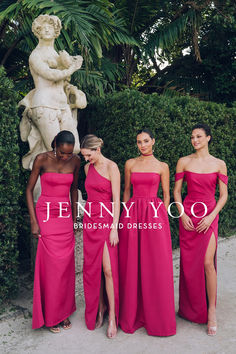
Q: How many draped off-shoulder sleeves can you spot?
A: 2